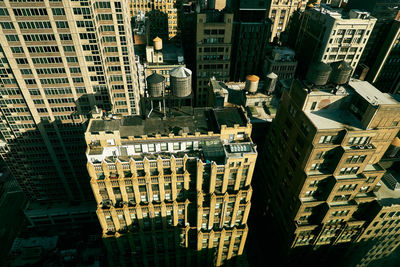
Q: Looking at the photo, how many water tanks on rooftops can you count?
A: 7